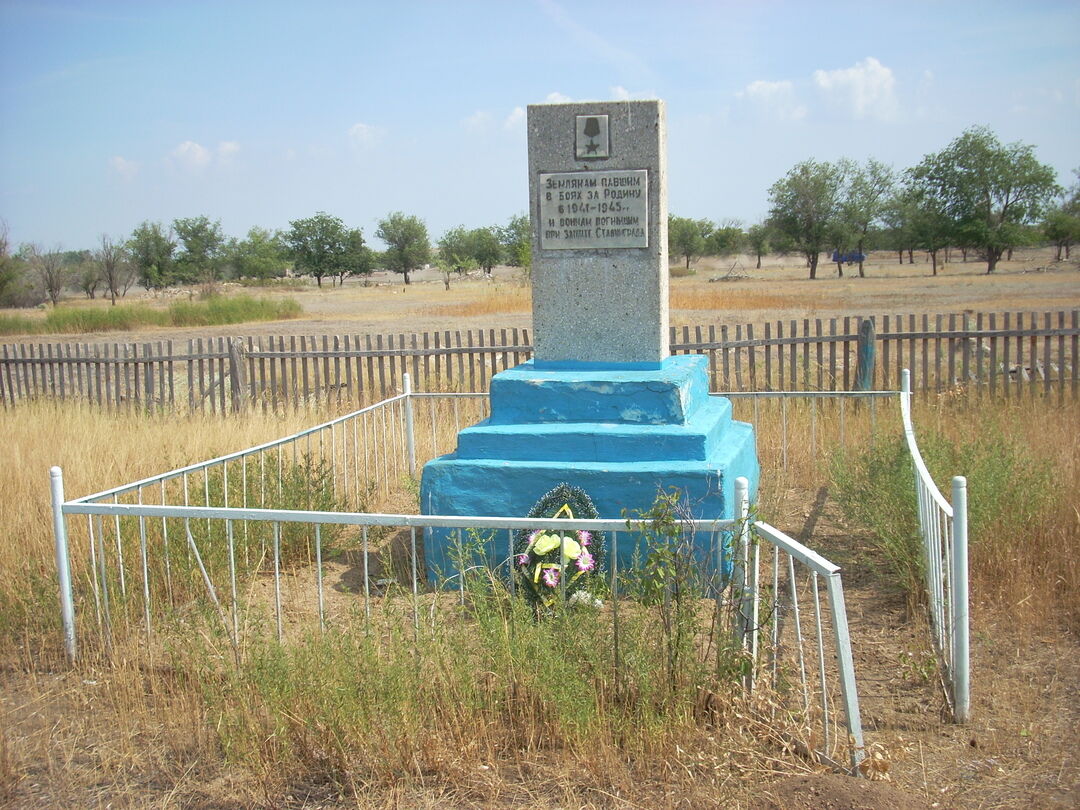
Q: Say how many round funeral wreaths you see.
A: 1